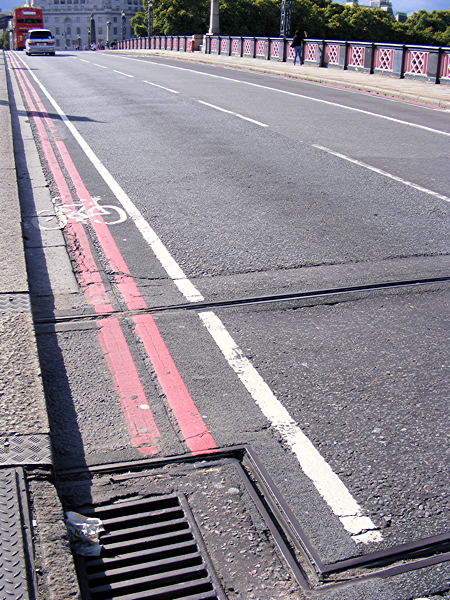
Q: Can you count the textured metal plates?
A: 3